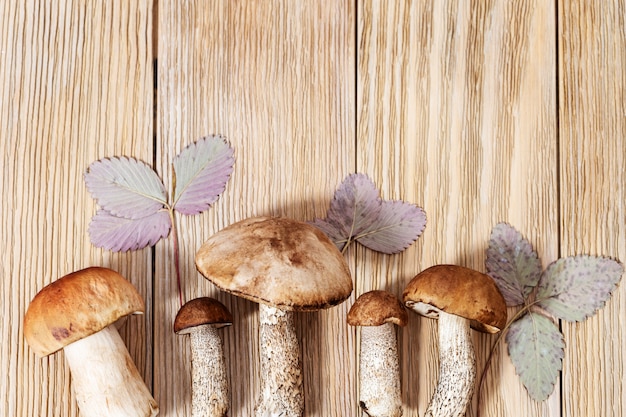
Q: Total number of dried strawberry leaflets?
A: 9